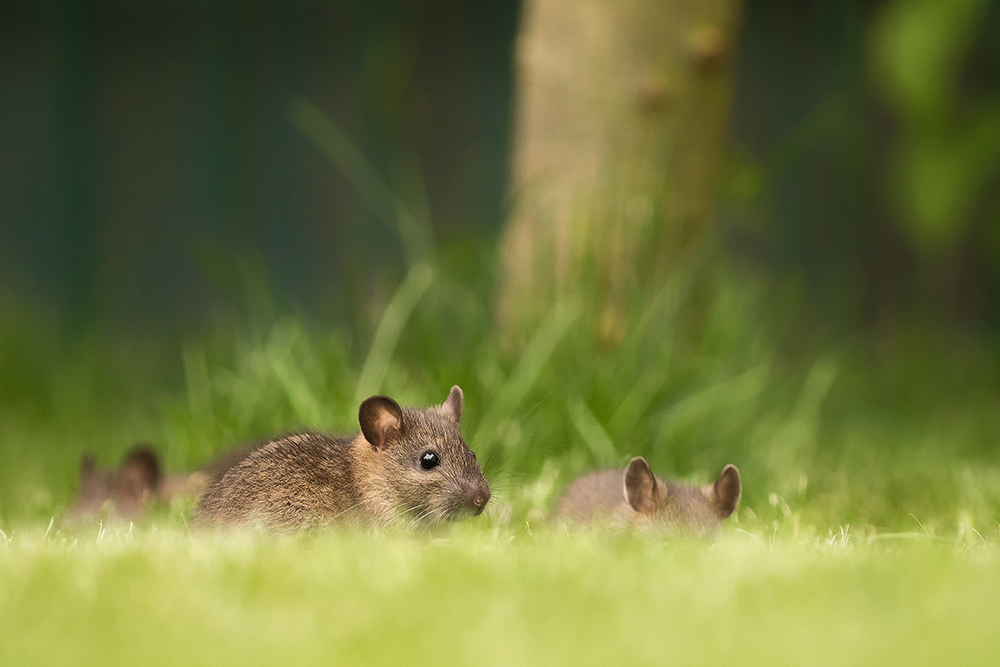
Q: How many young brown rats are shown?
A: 3